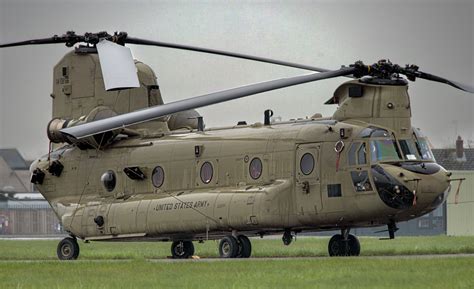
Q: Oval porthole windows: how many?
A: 5